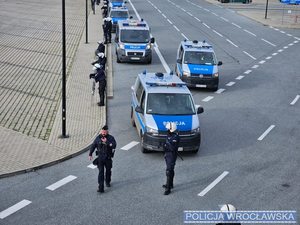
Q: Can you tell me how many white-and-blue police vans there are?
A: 5